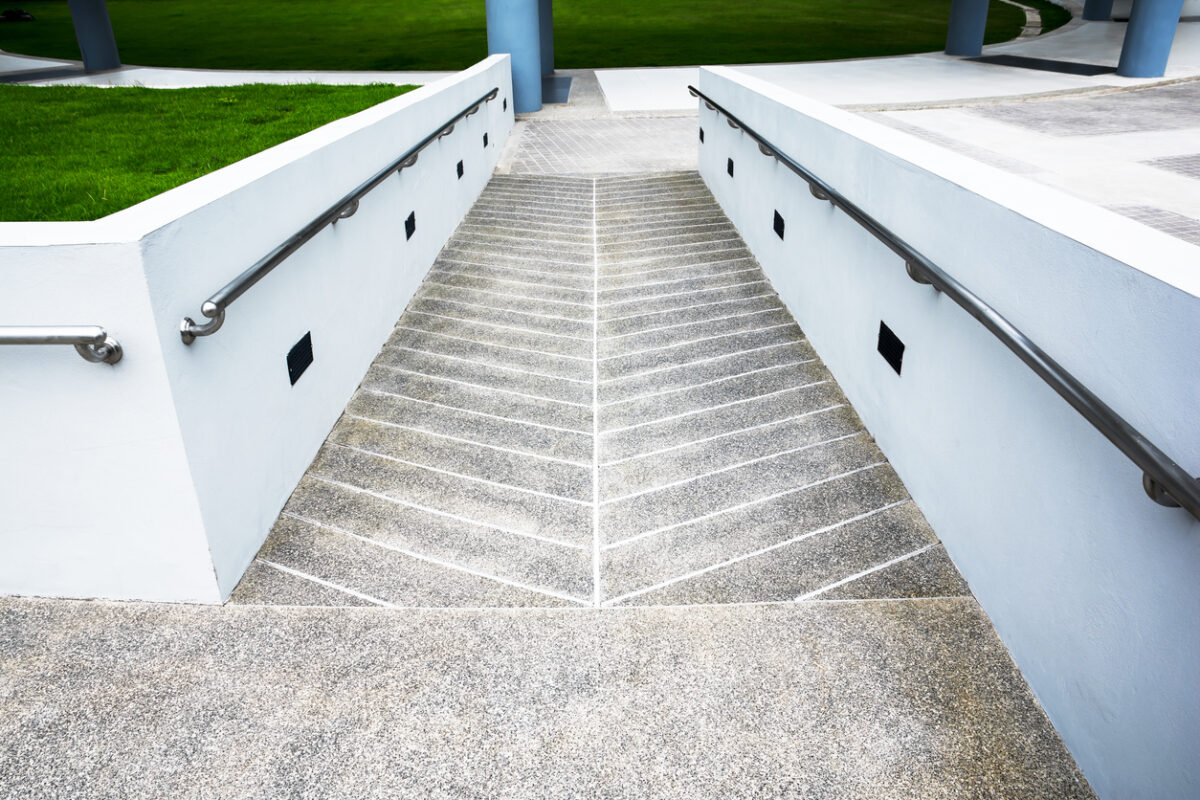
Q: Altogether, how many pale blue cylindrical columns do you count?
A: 6